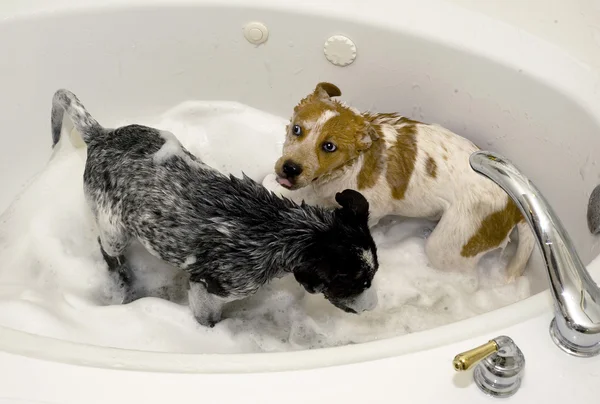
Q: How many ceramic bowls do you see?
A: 0